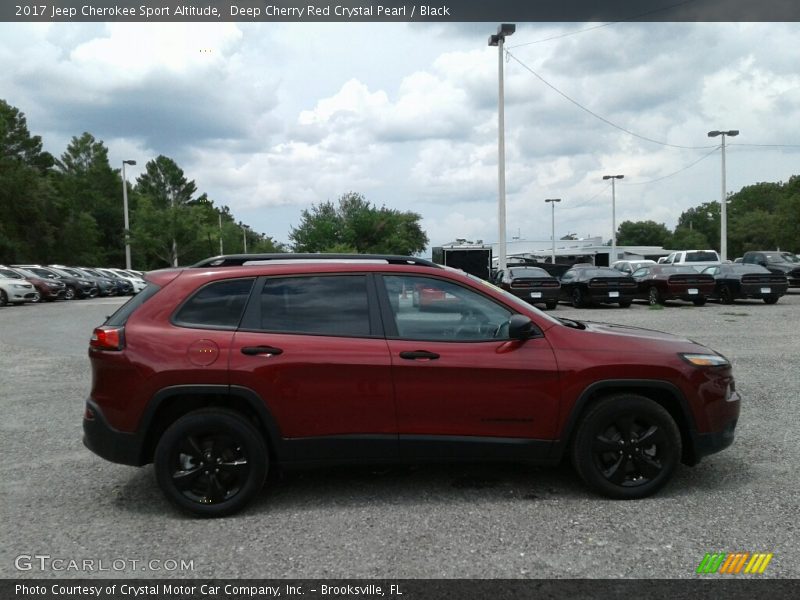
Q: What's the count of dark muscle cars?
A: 4